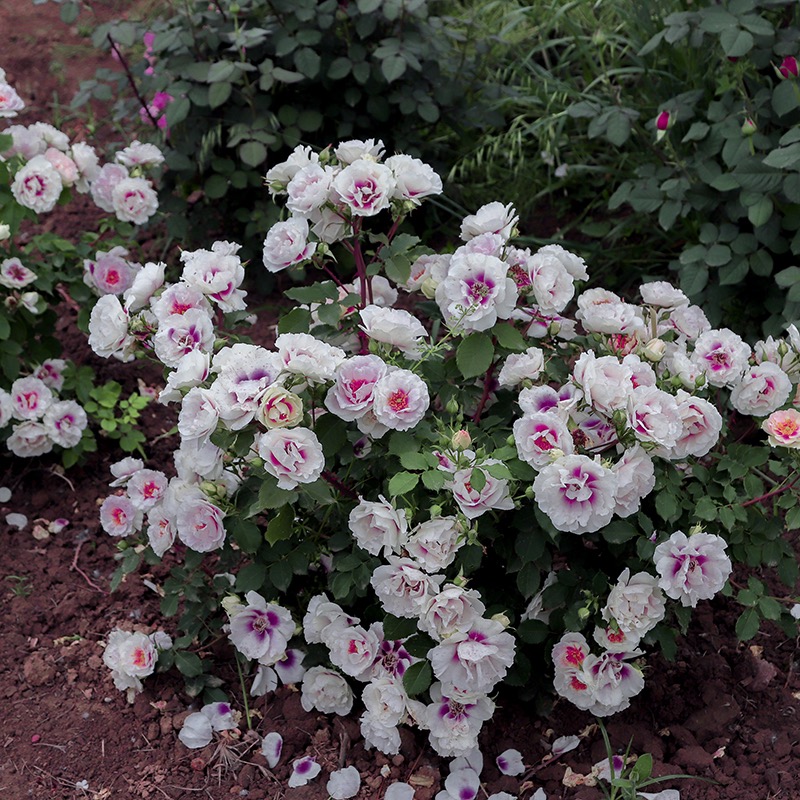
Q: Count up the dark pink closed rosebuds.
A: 2